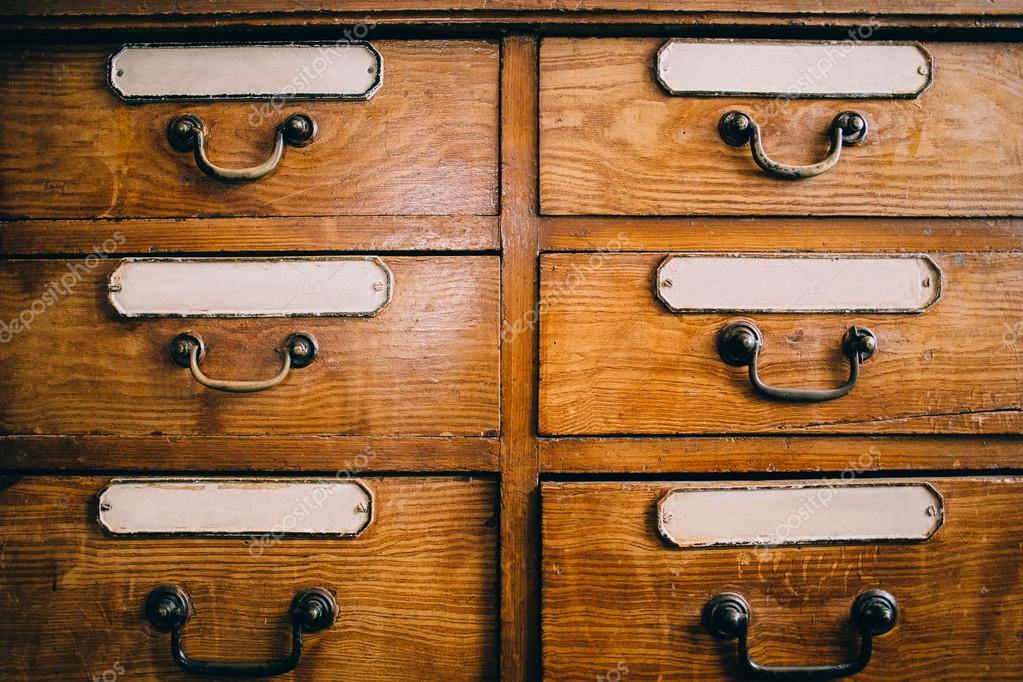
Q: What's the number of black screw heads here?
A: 12